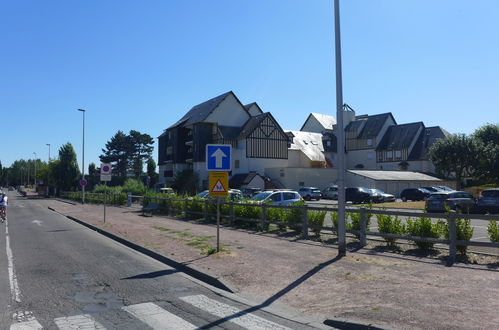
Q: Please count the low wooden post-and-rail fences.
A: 1